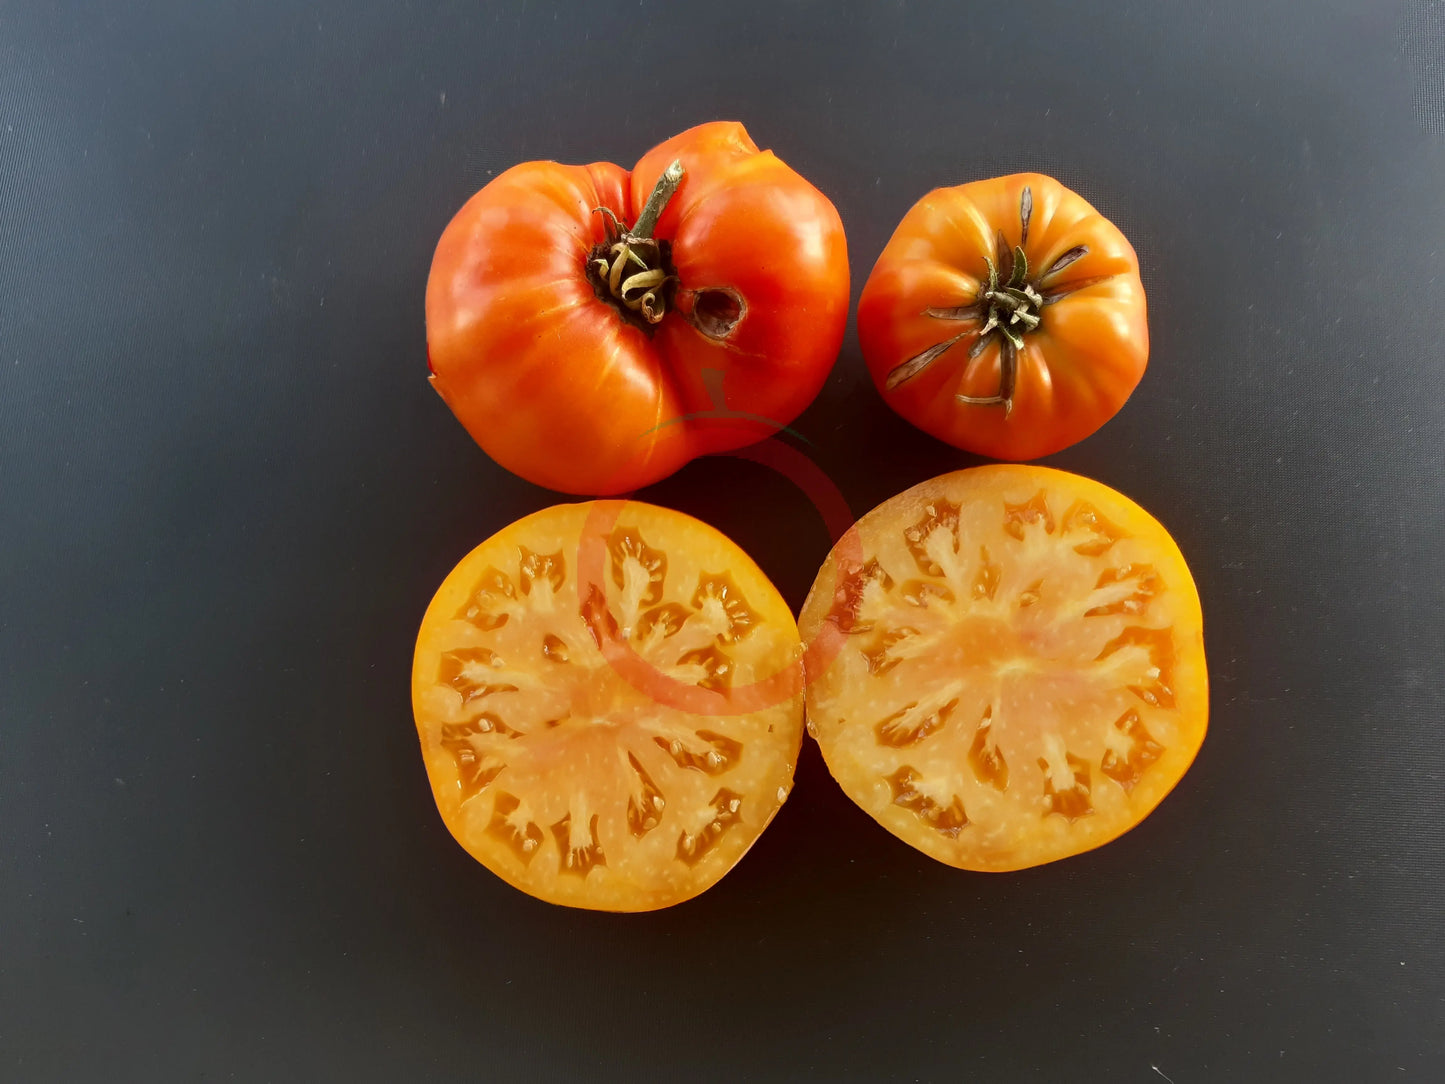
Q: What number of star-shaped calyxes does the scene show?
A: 2